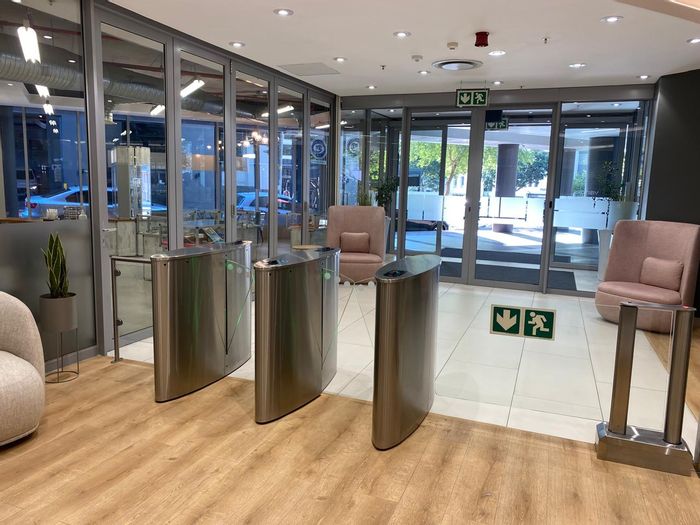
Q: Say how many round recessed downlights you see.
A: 12